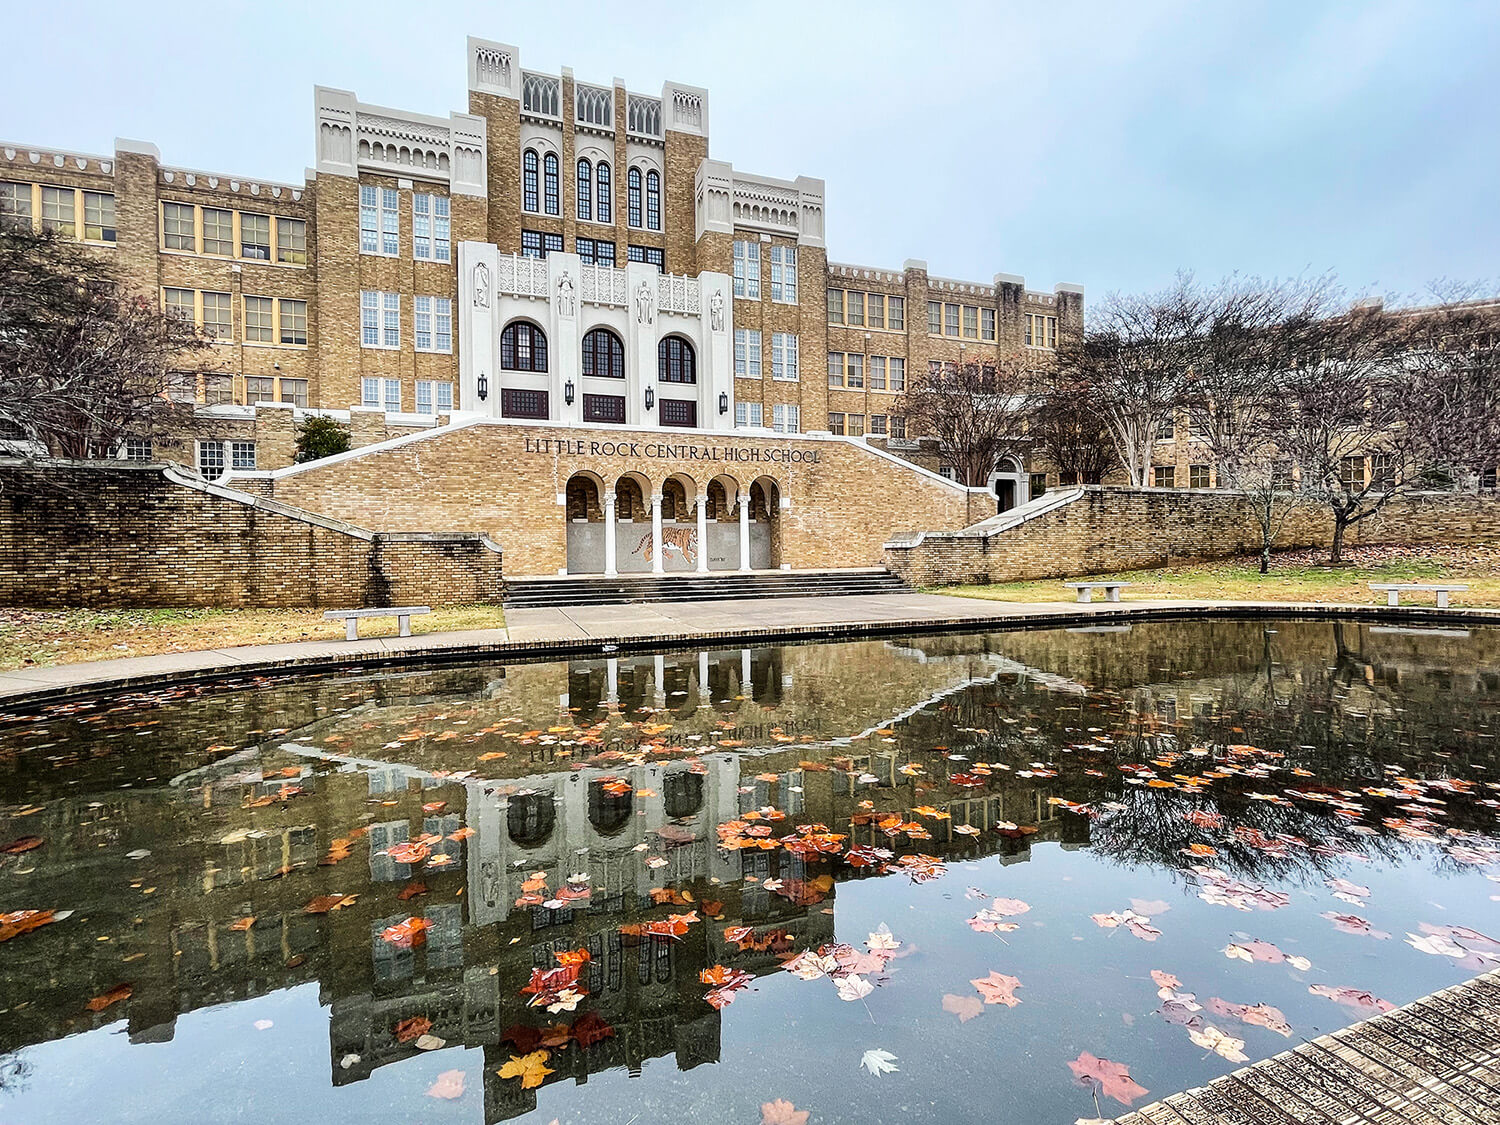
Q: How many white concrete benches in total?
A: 3